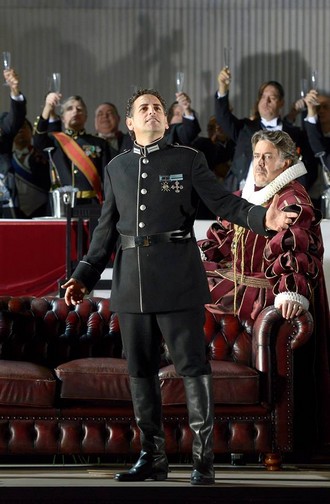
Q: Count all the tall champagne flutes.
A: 6